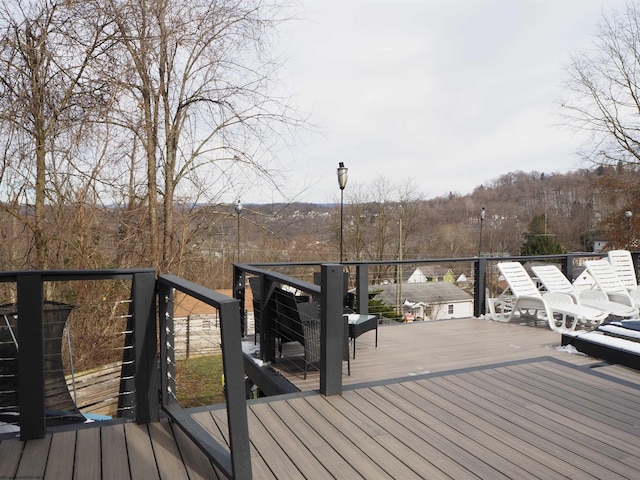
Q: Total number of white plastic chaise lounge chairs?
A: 4